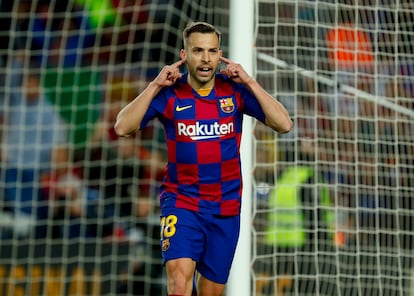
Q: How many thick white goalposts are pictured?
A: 1